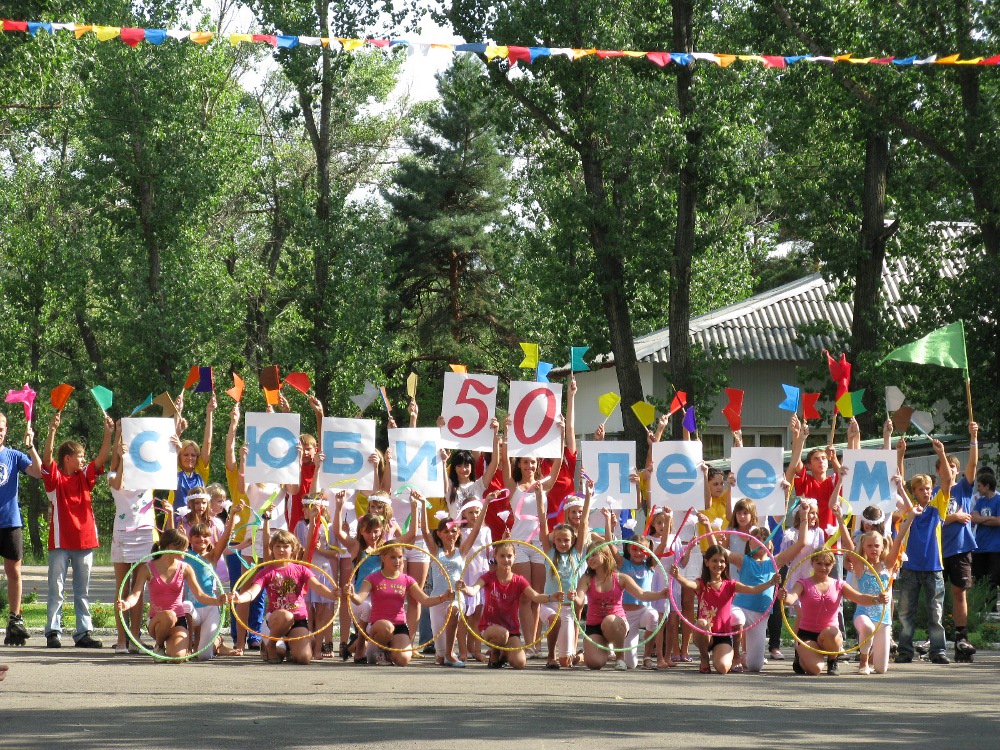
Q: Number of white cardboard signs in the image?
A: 10